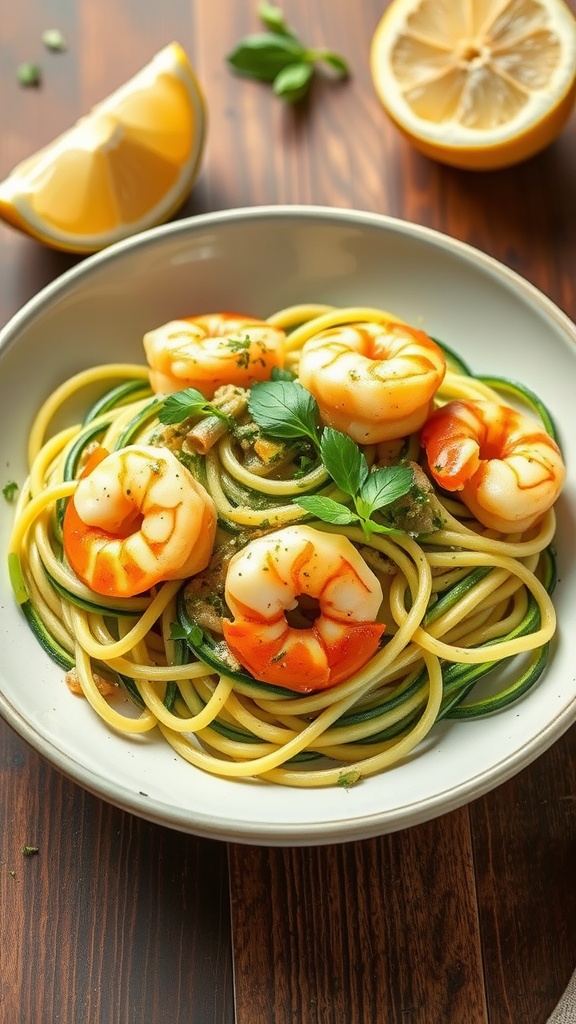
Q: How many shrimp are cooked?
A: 5